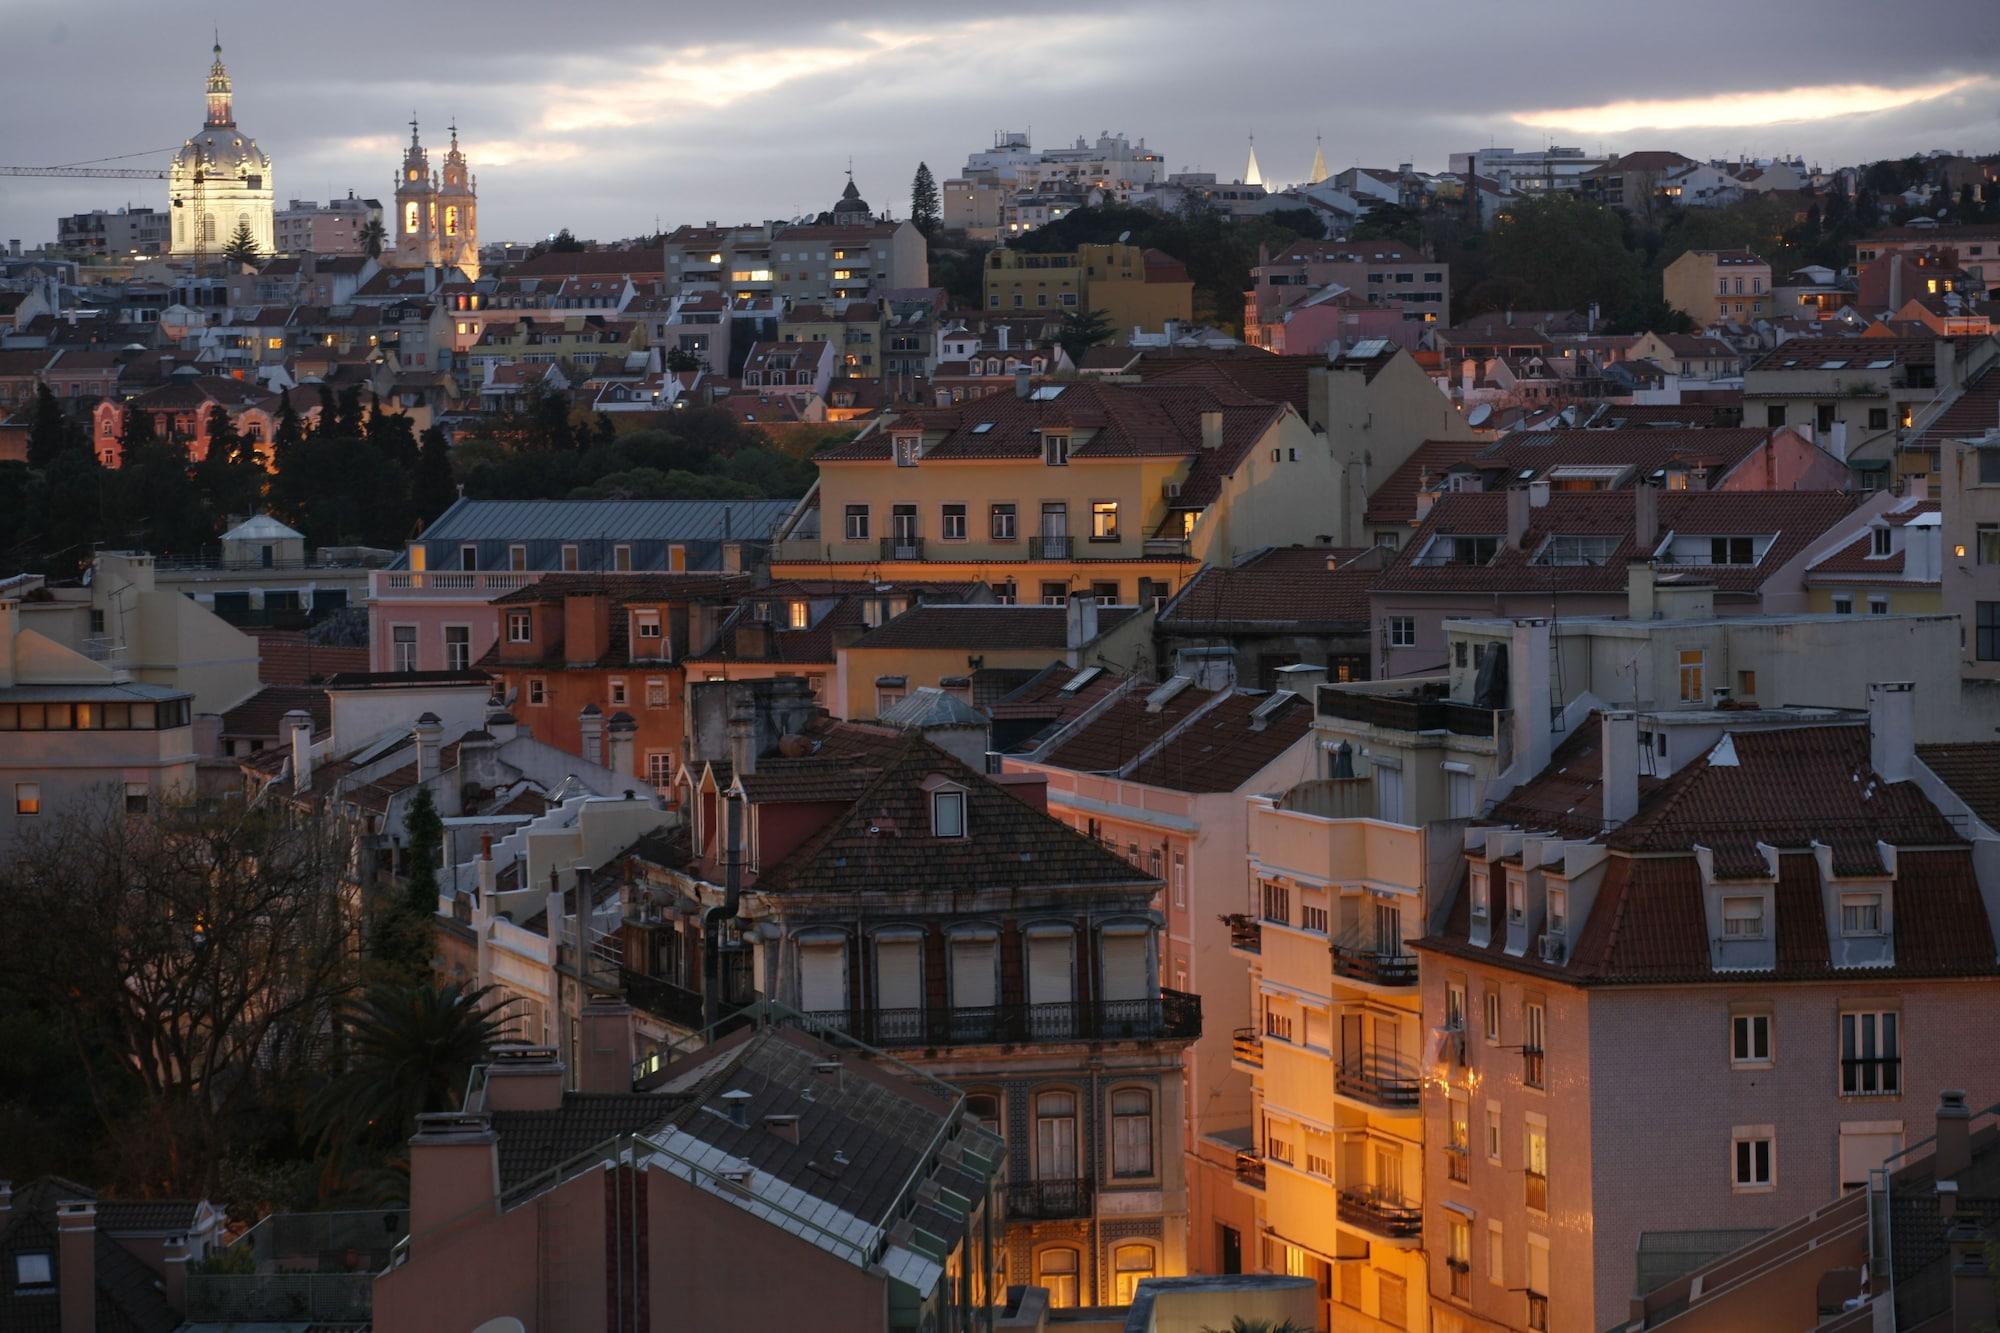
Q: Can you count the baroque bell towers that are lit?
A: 2